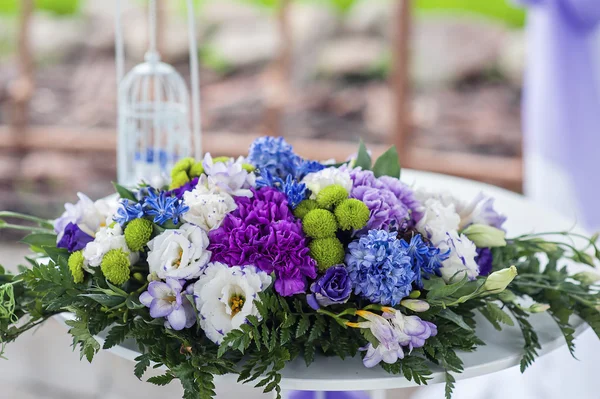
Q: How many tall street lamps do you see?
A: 0